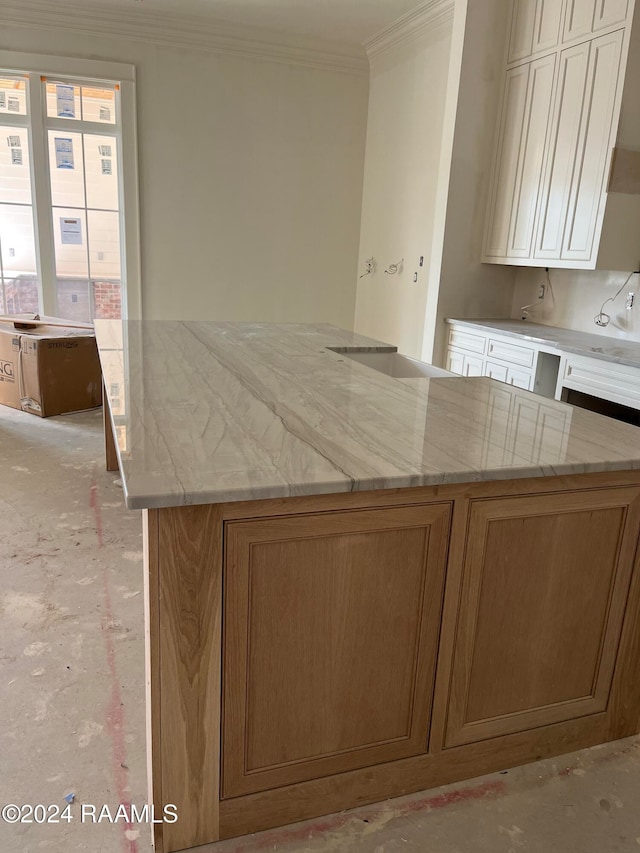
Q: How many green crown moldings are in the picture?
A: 0